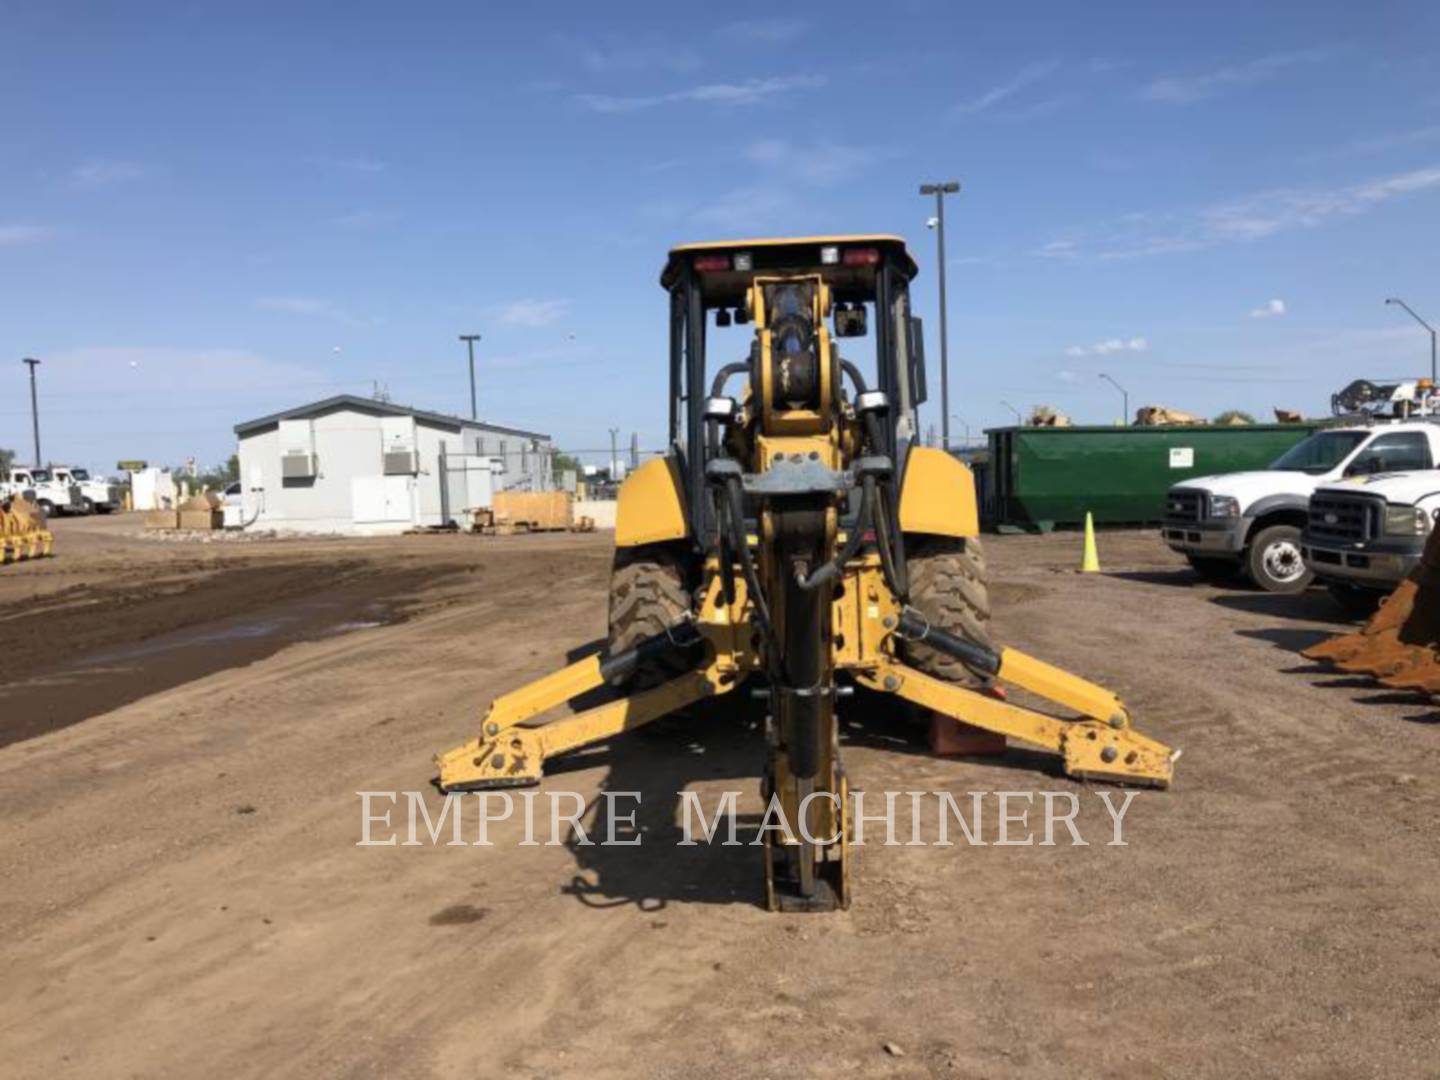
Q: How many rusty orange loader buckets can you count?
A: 1